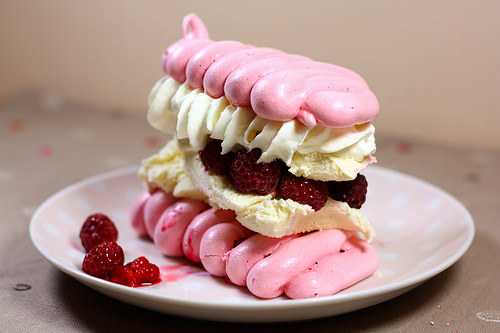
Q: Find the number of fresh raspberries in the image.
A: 7